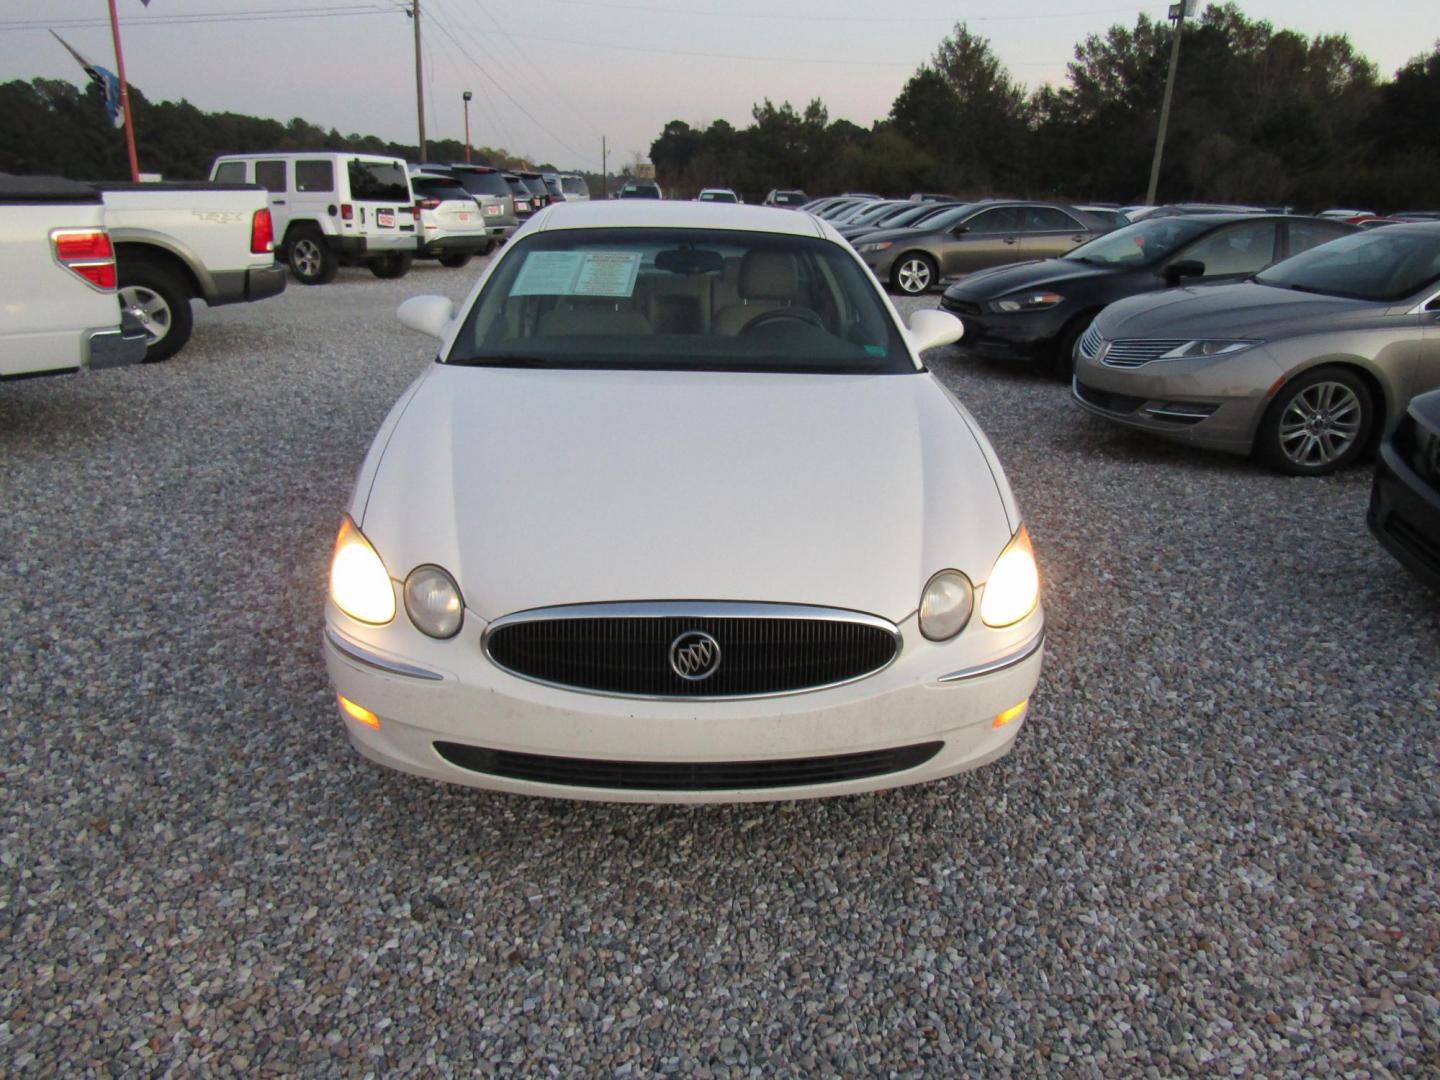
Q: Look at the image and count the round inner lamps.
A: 2